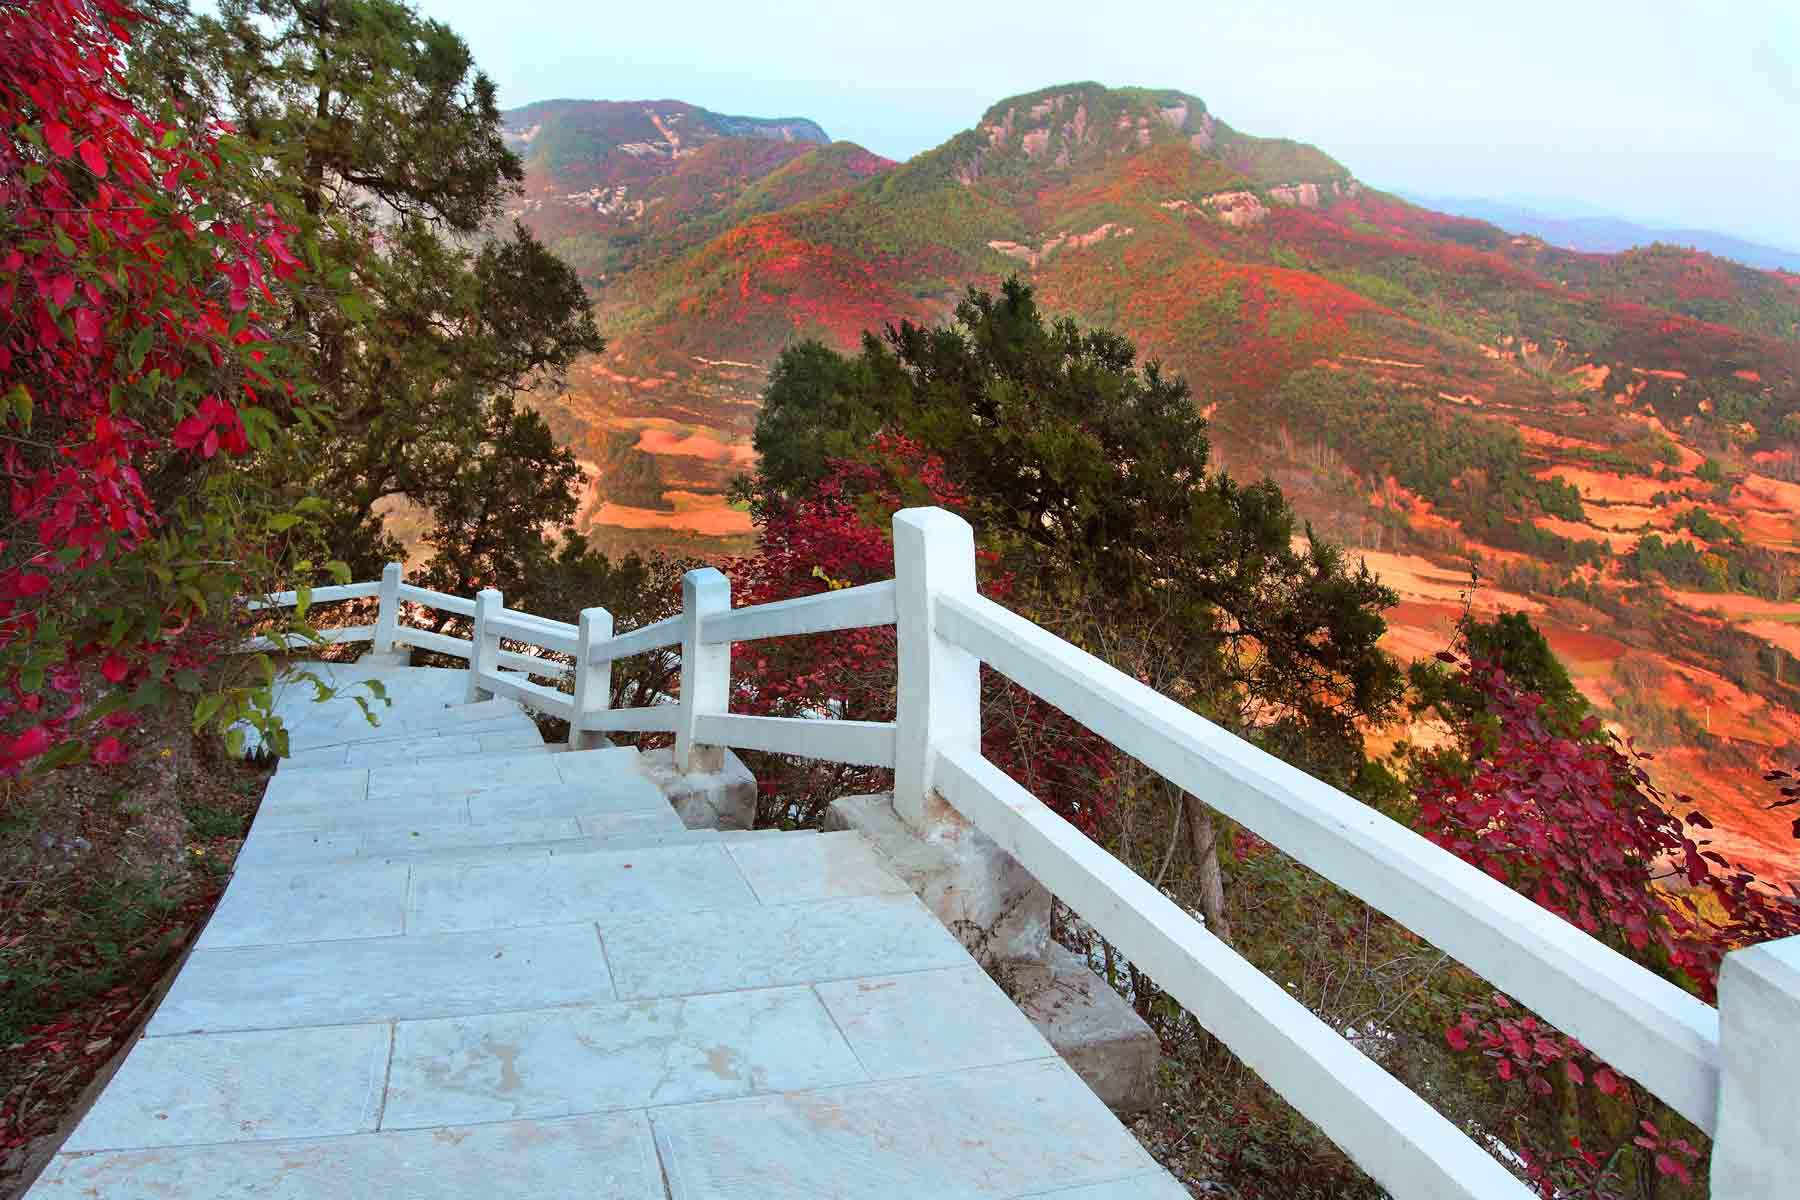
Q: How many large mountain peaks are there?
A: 2